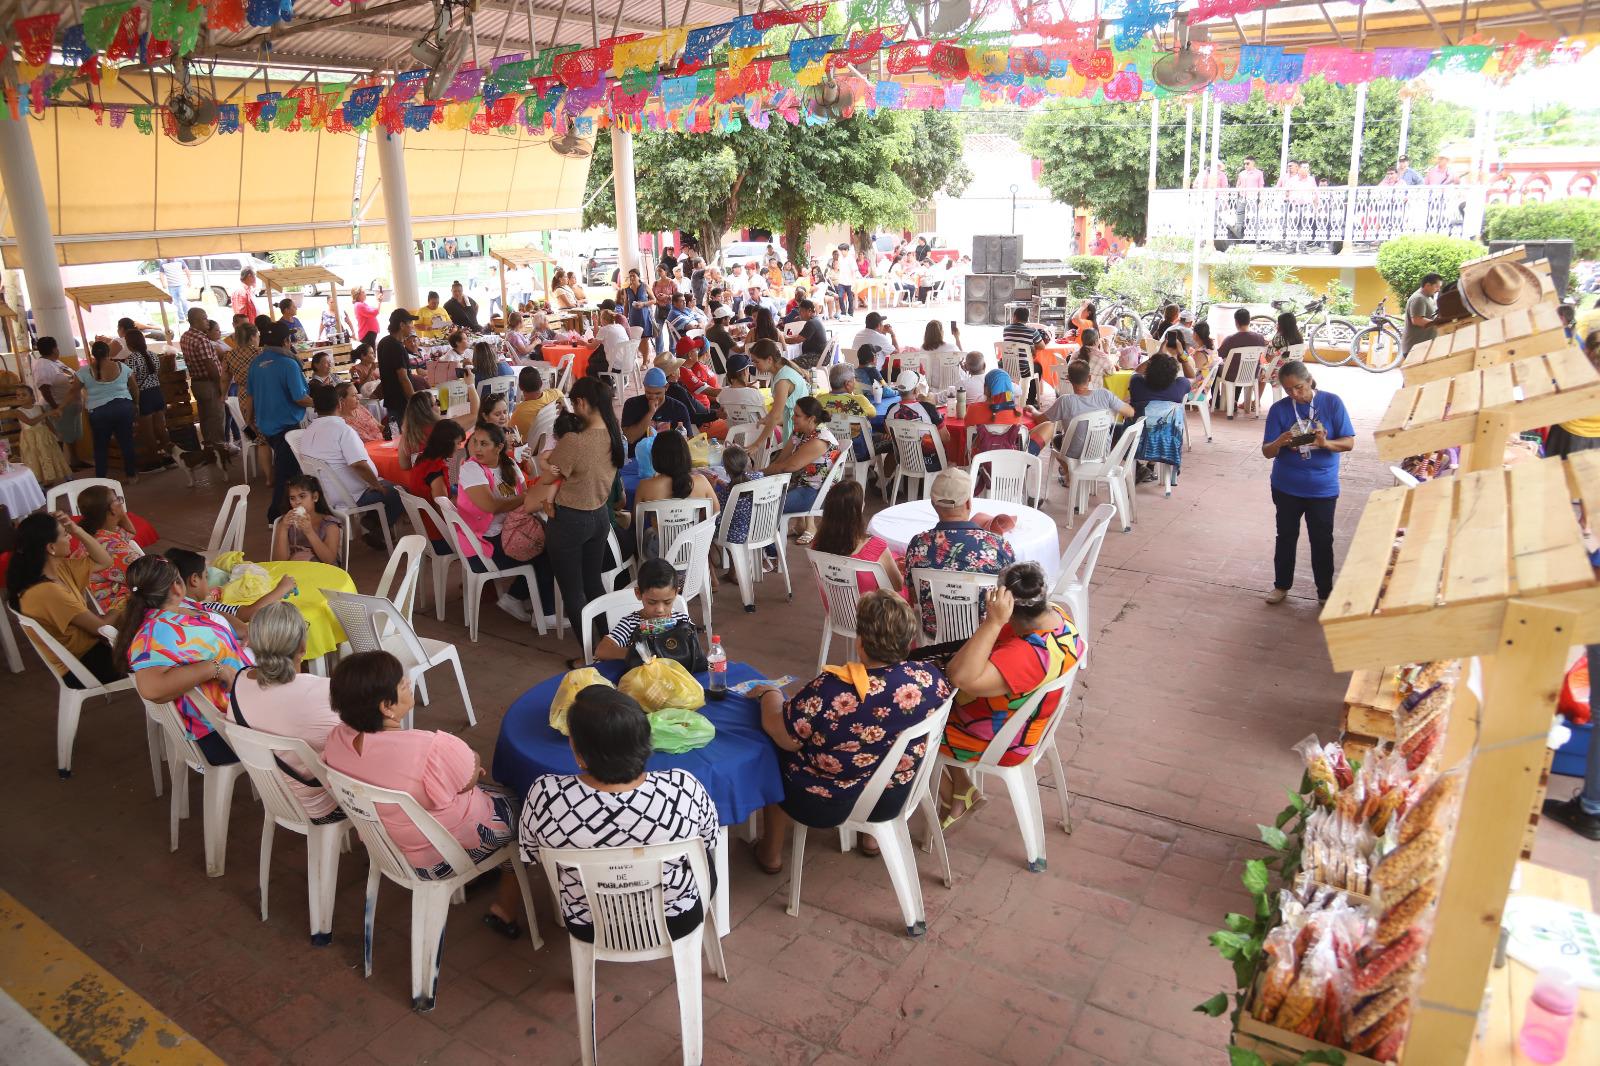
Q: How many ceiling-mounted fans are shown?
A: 6